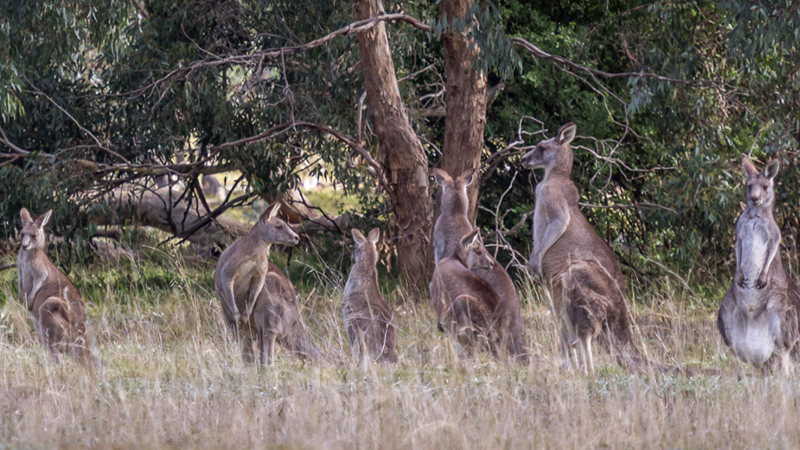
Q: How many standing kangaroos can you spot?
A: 7